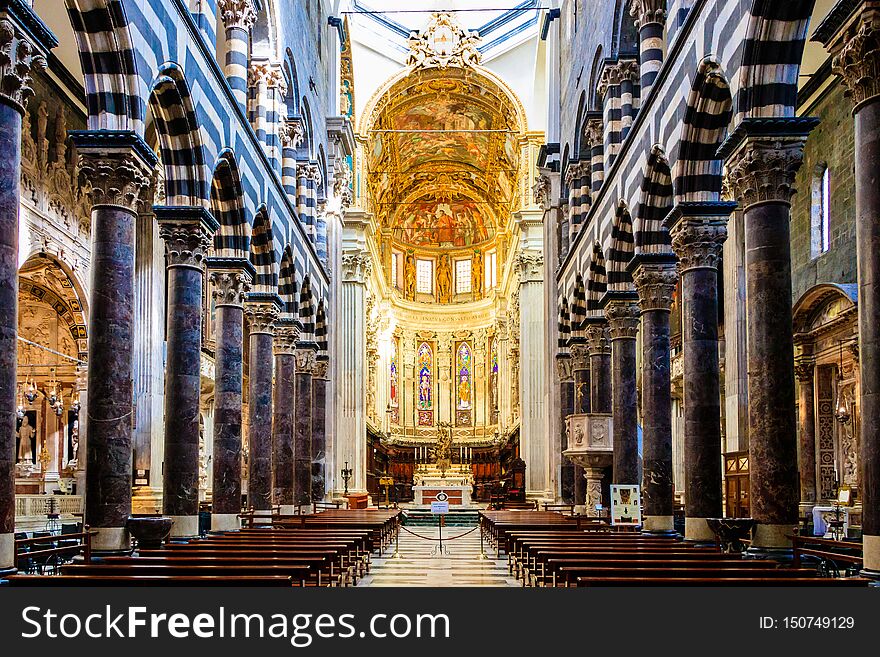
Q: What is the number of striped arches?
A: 14